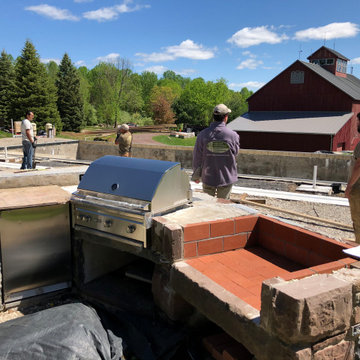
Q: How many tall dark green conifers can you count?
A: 3